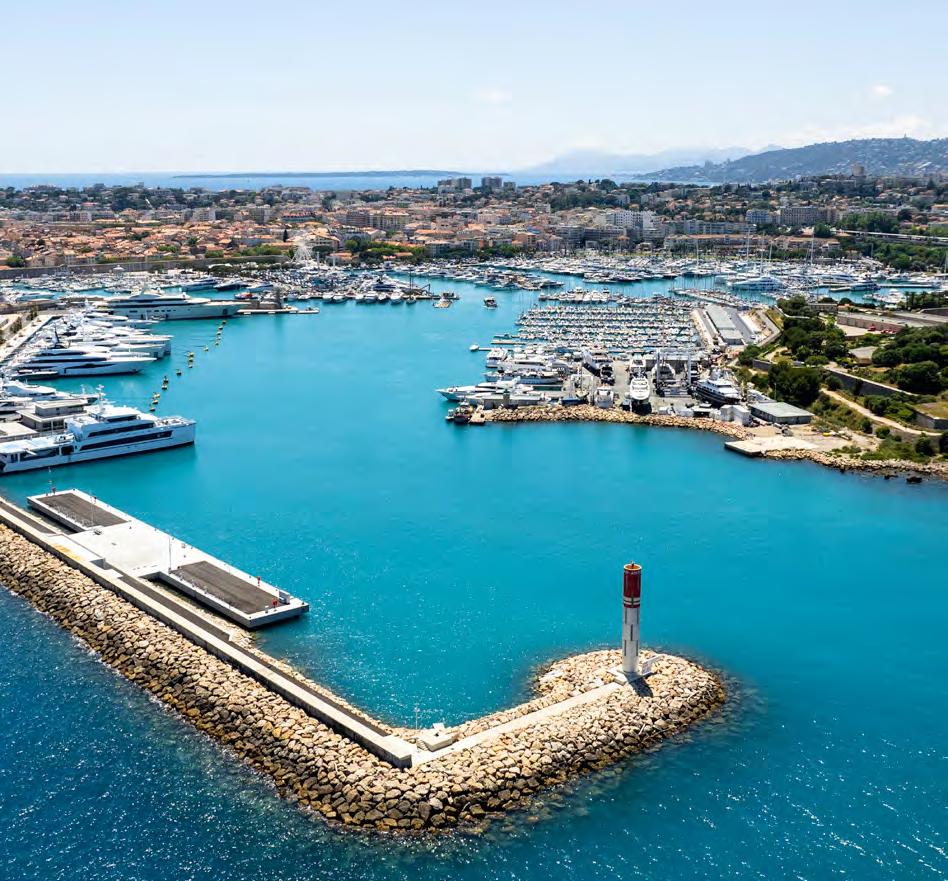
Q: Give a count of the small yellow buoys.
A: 15